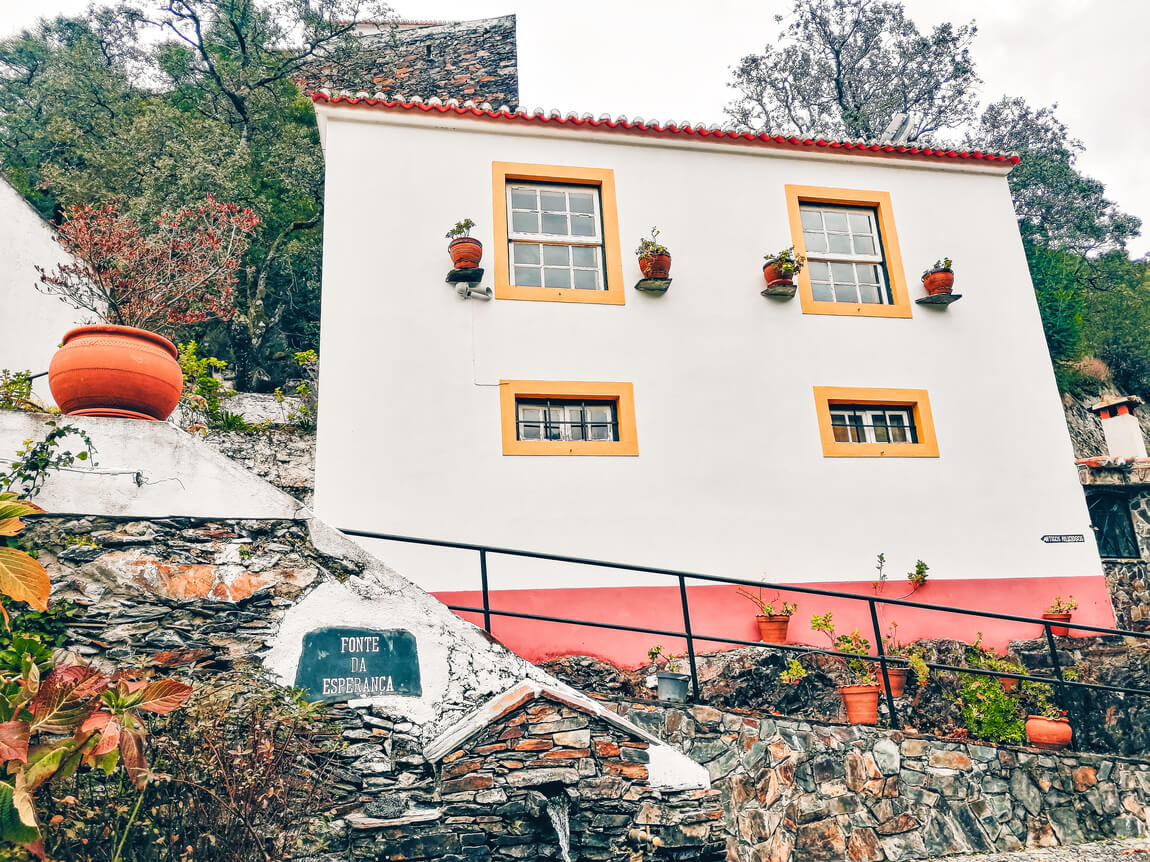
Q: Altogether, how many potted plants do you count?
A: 12